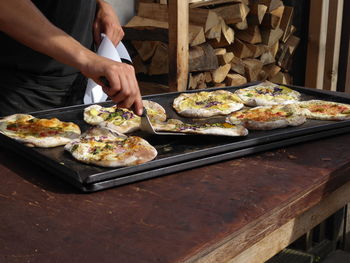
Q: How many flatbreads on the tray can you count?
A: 8